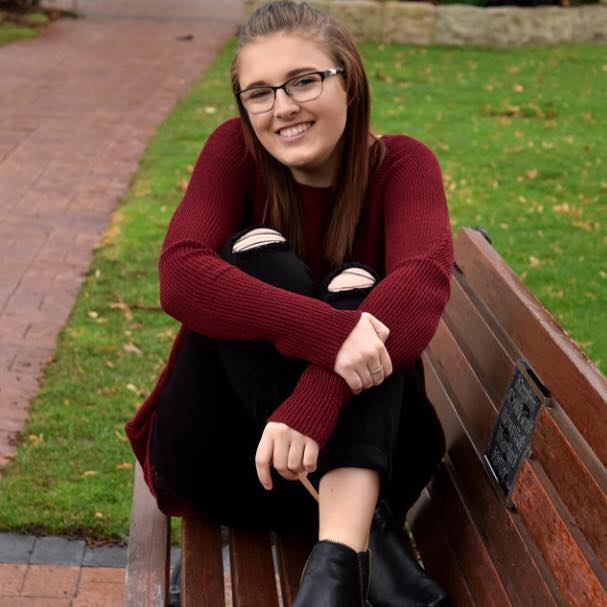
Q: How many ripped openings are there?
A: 2